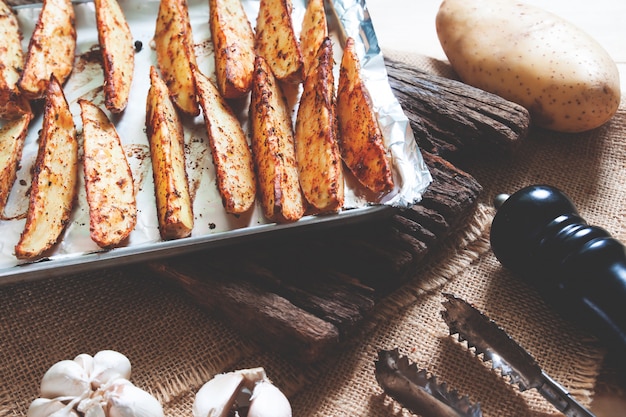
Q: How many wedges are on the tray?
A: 15